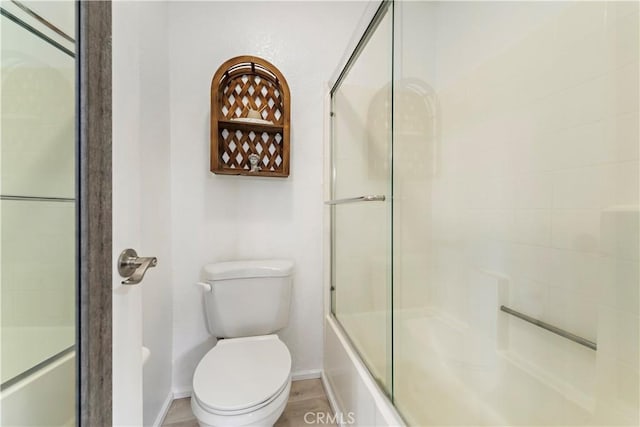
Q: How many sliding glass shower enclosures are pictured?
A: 1